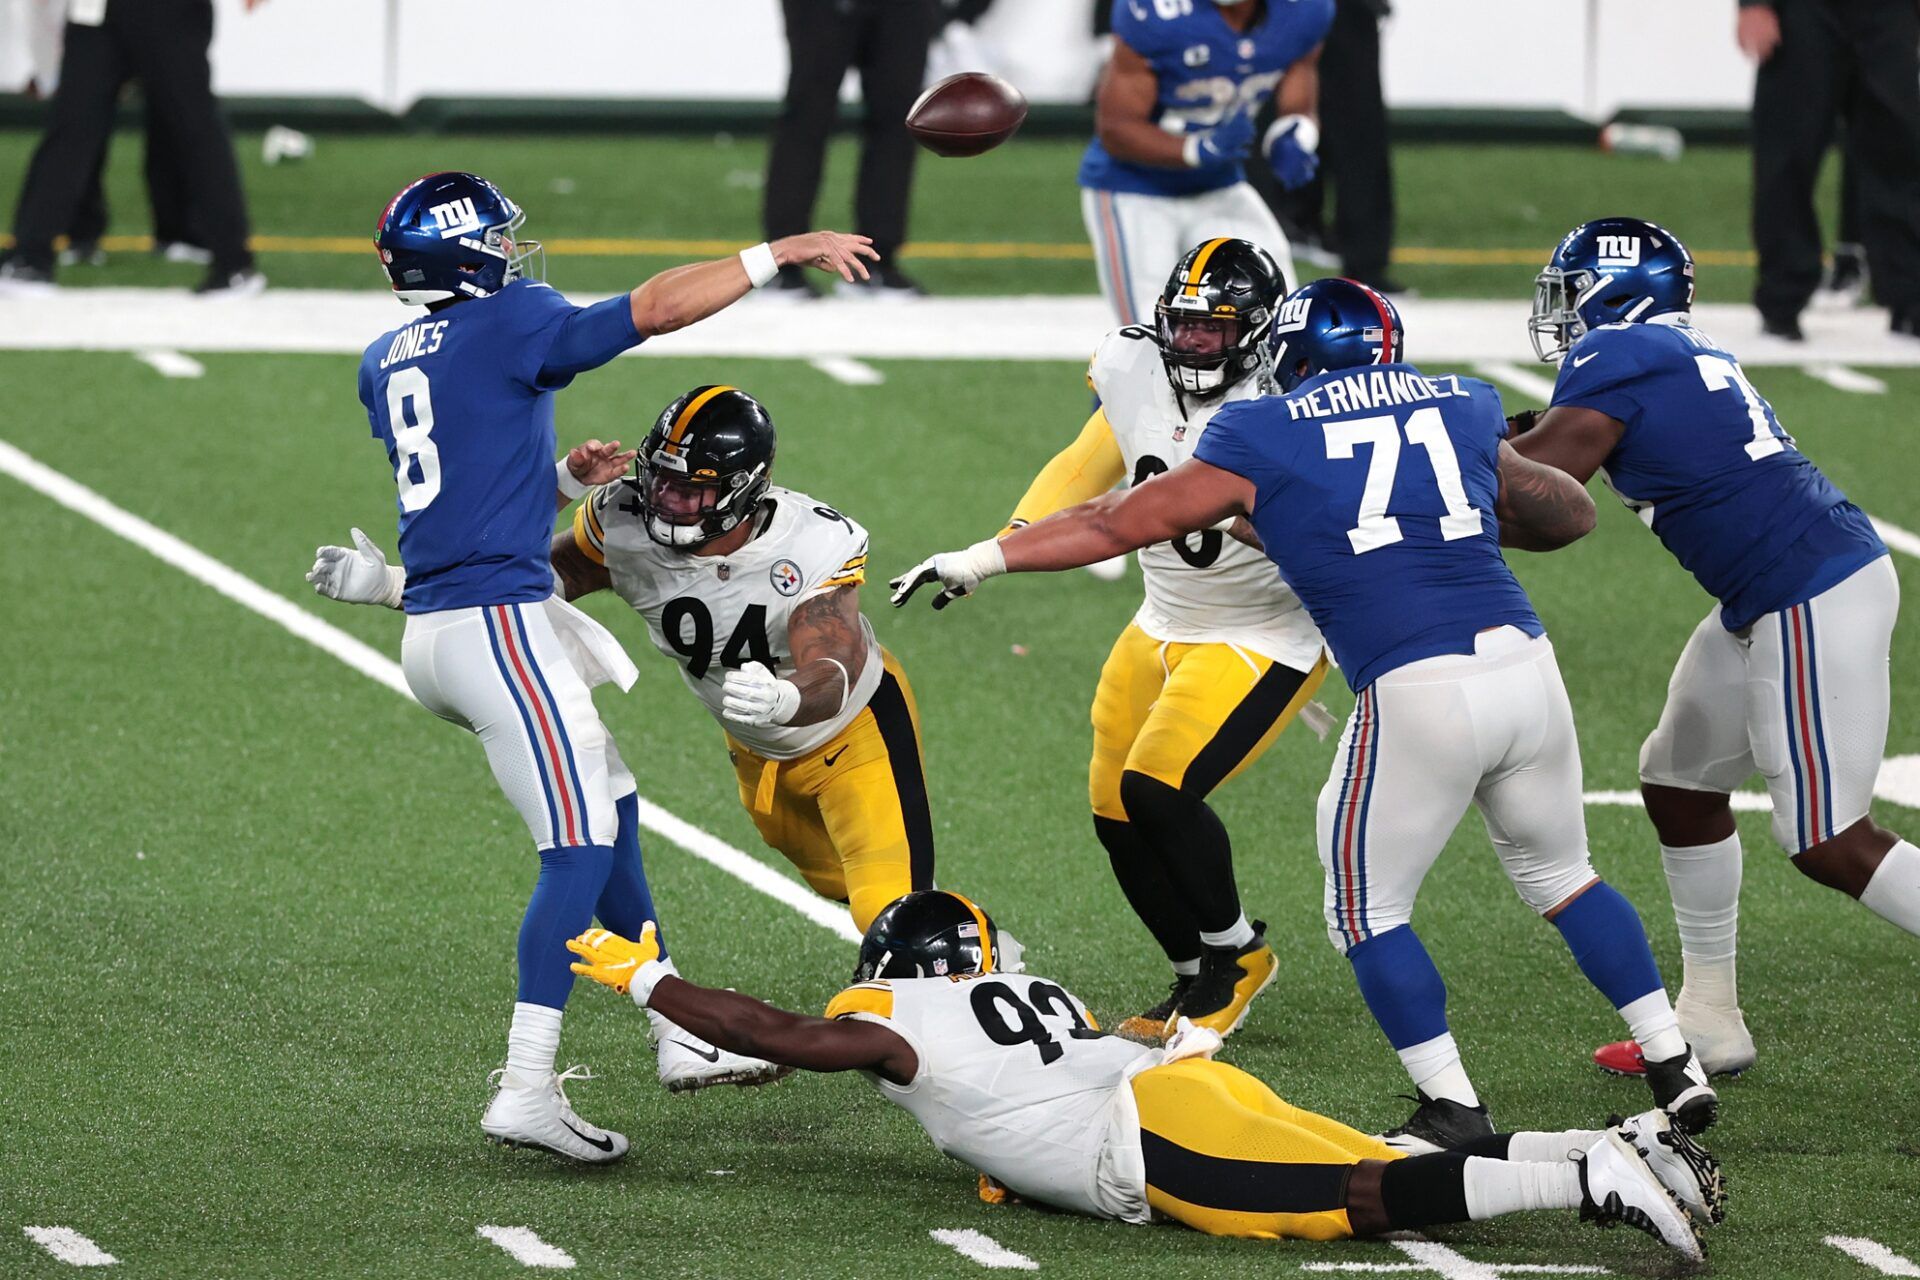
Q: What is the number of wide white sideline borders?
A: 1